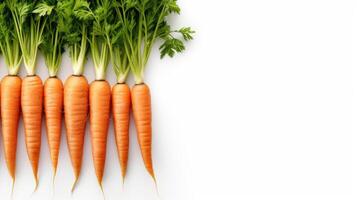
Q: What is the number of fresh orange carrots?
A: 7